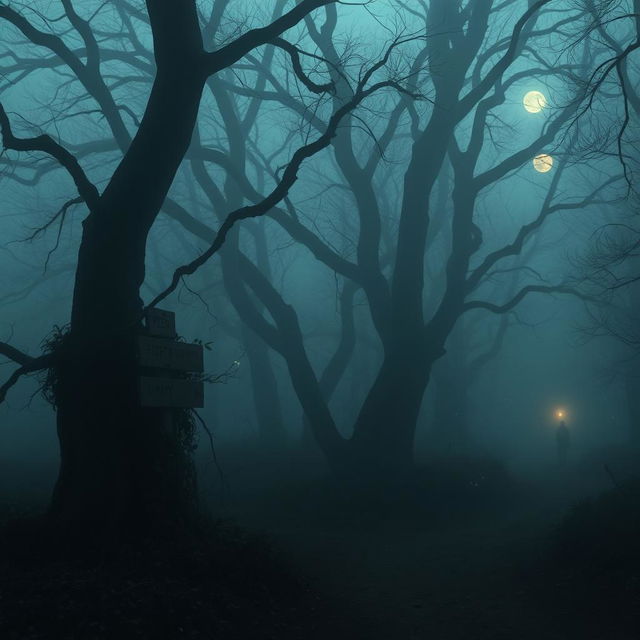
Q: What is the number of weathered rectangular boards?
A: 3